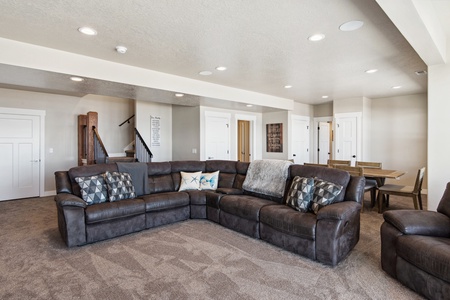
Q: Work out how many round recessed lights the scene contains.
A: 10